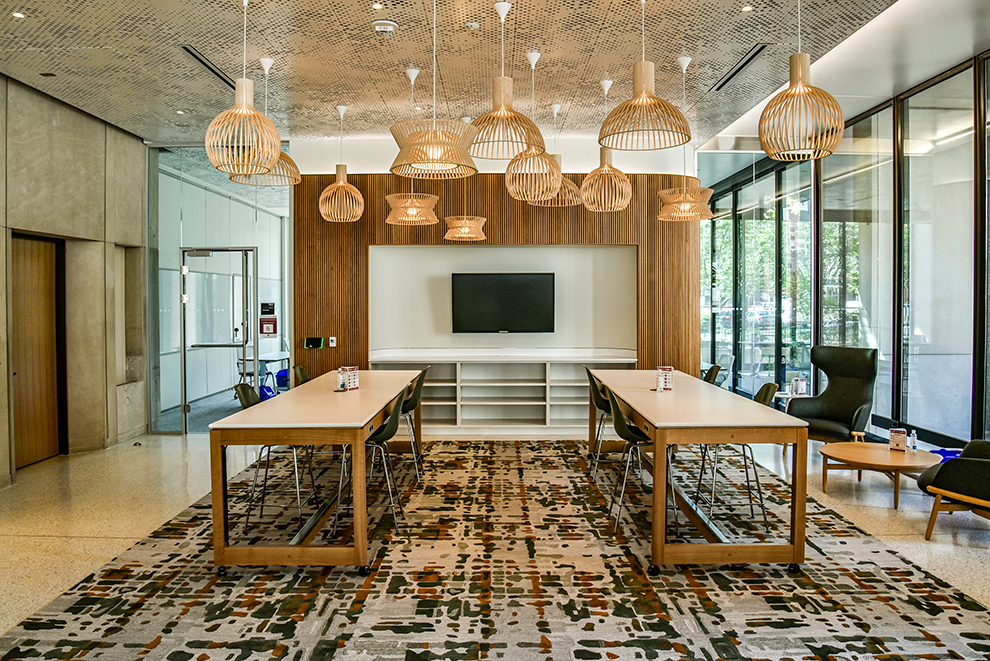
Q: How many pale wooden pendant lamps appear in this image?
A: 13